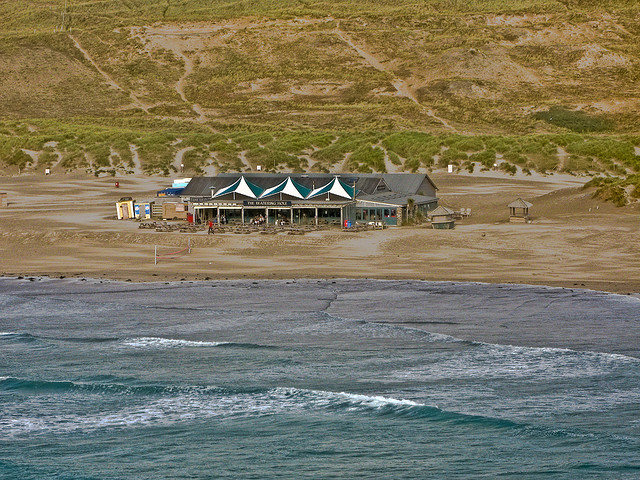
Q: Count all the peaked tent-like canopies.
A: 3